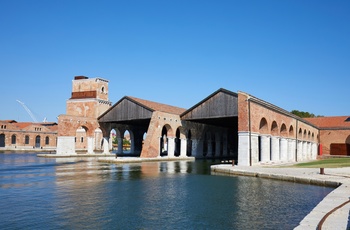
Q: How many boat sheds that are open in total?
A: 2